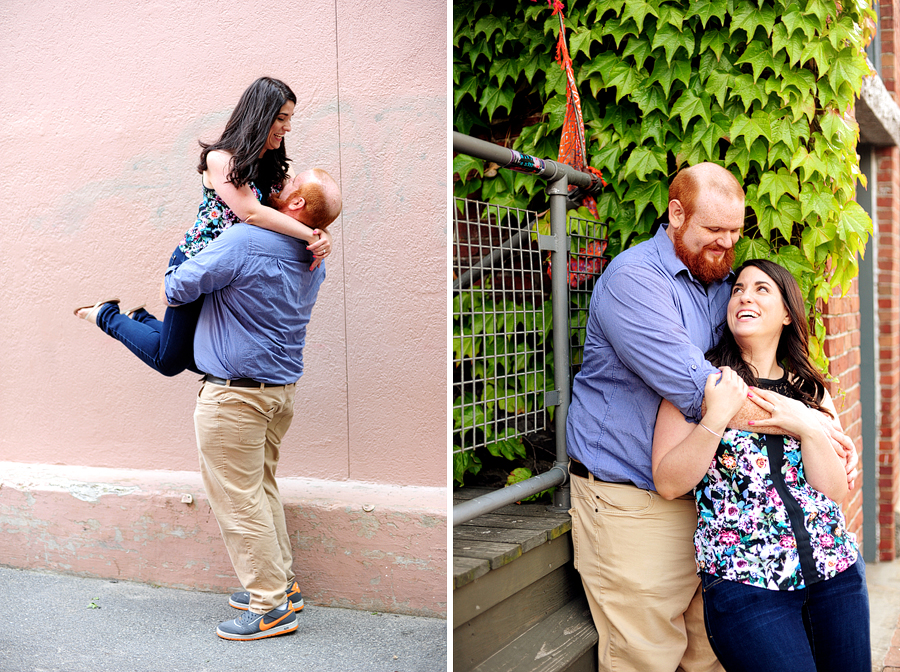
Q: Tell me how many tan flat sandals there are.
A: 2